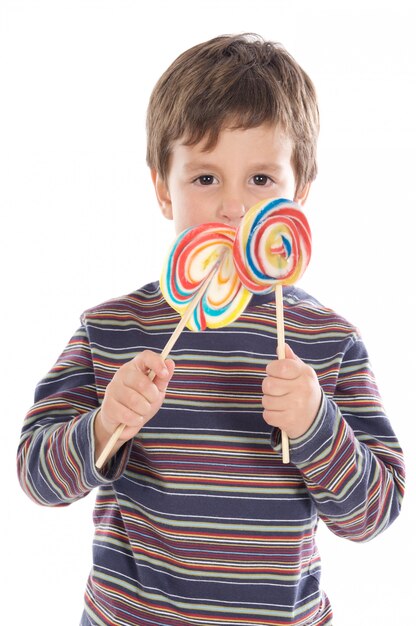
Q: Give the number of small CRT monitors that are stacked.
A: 0